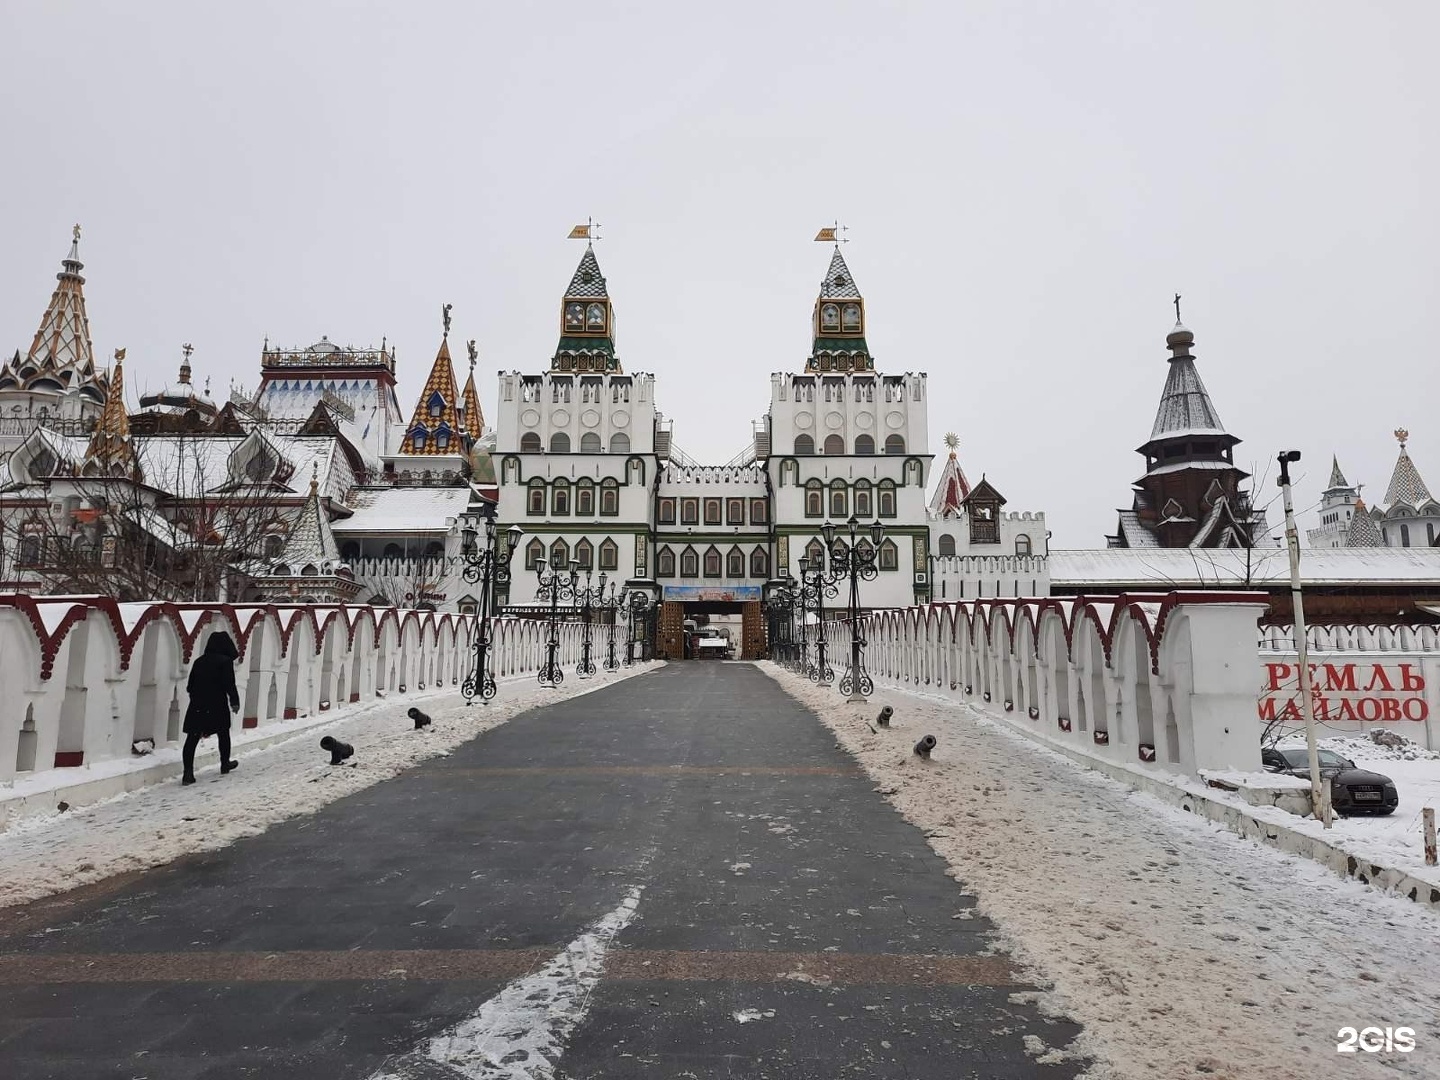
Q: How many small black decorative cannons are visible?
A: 4